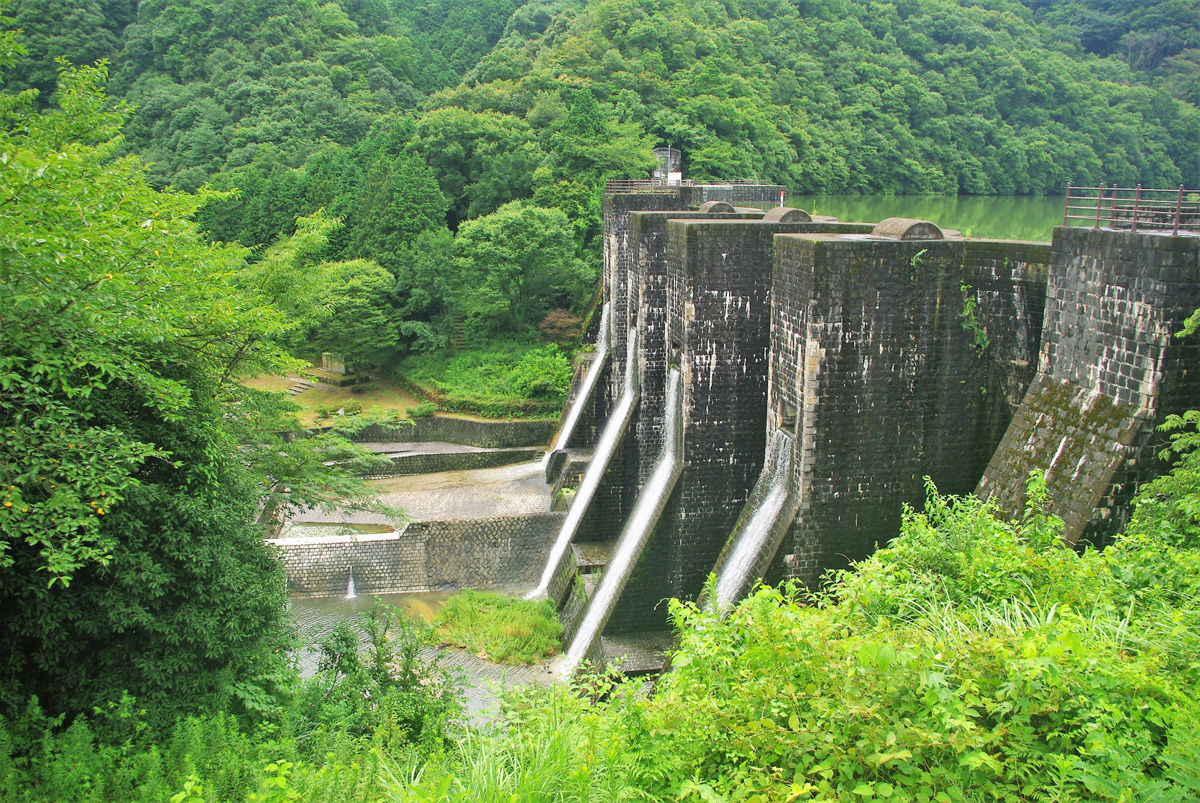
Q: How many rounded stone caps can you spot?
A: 3